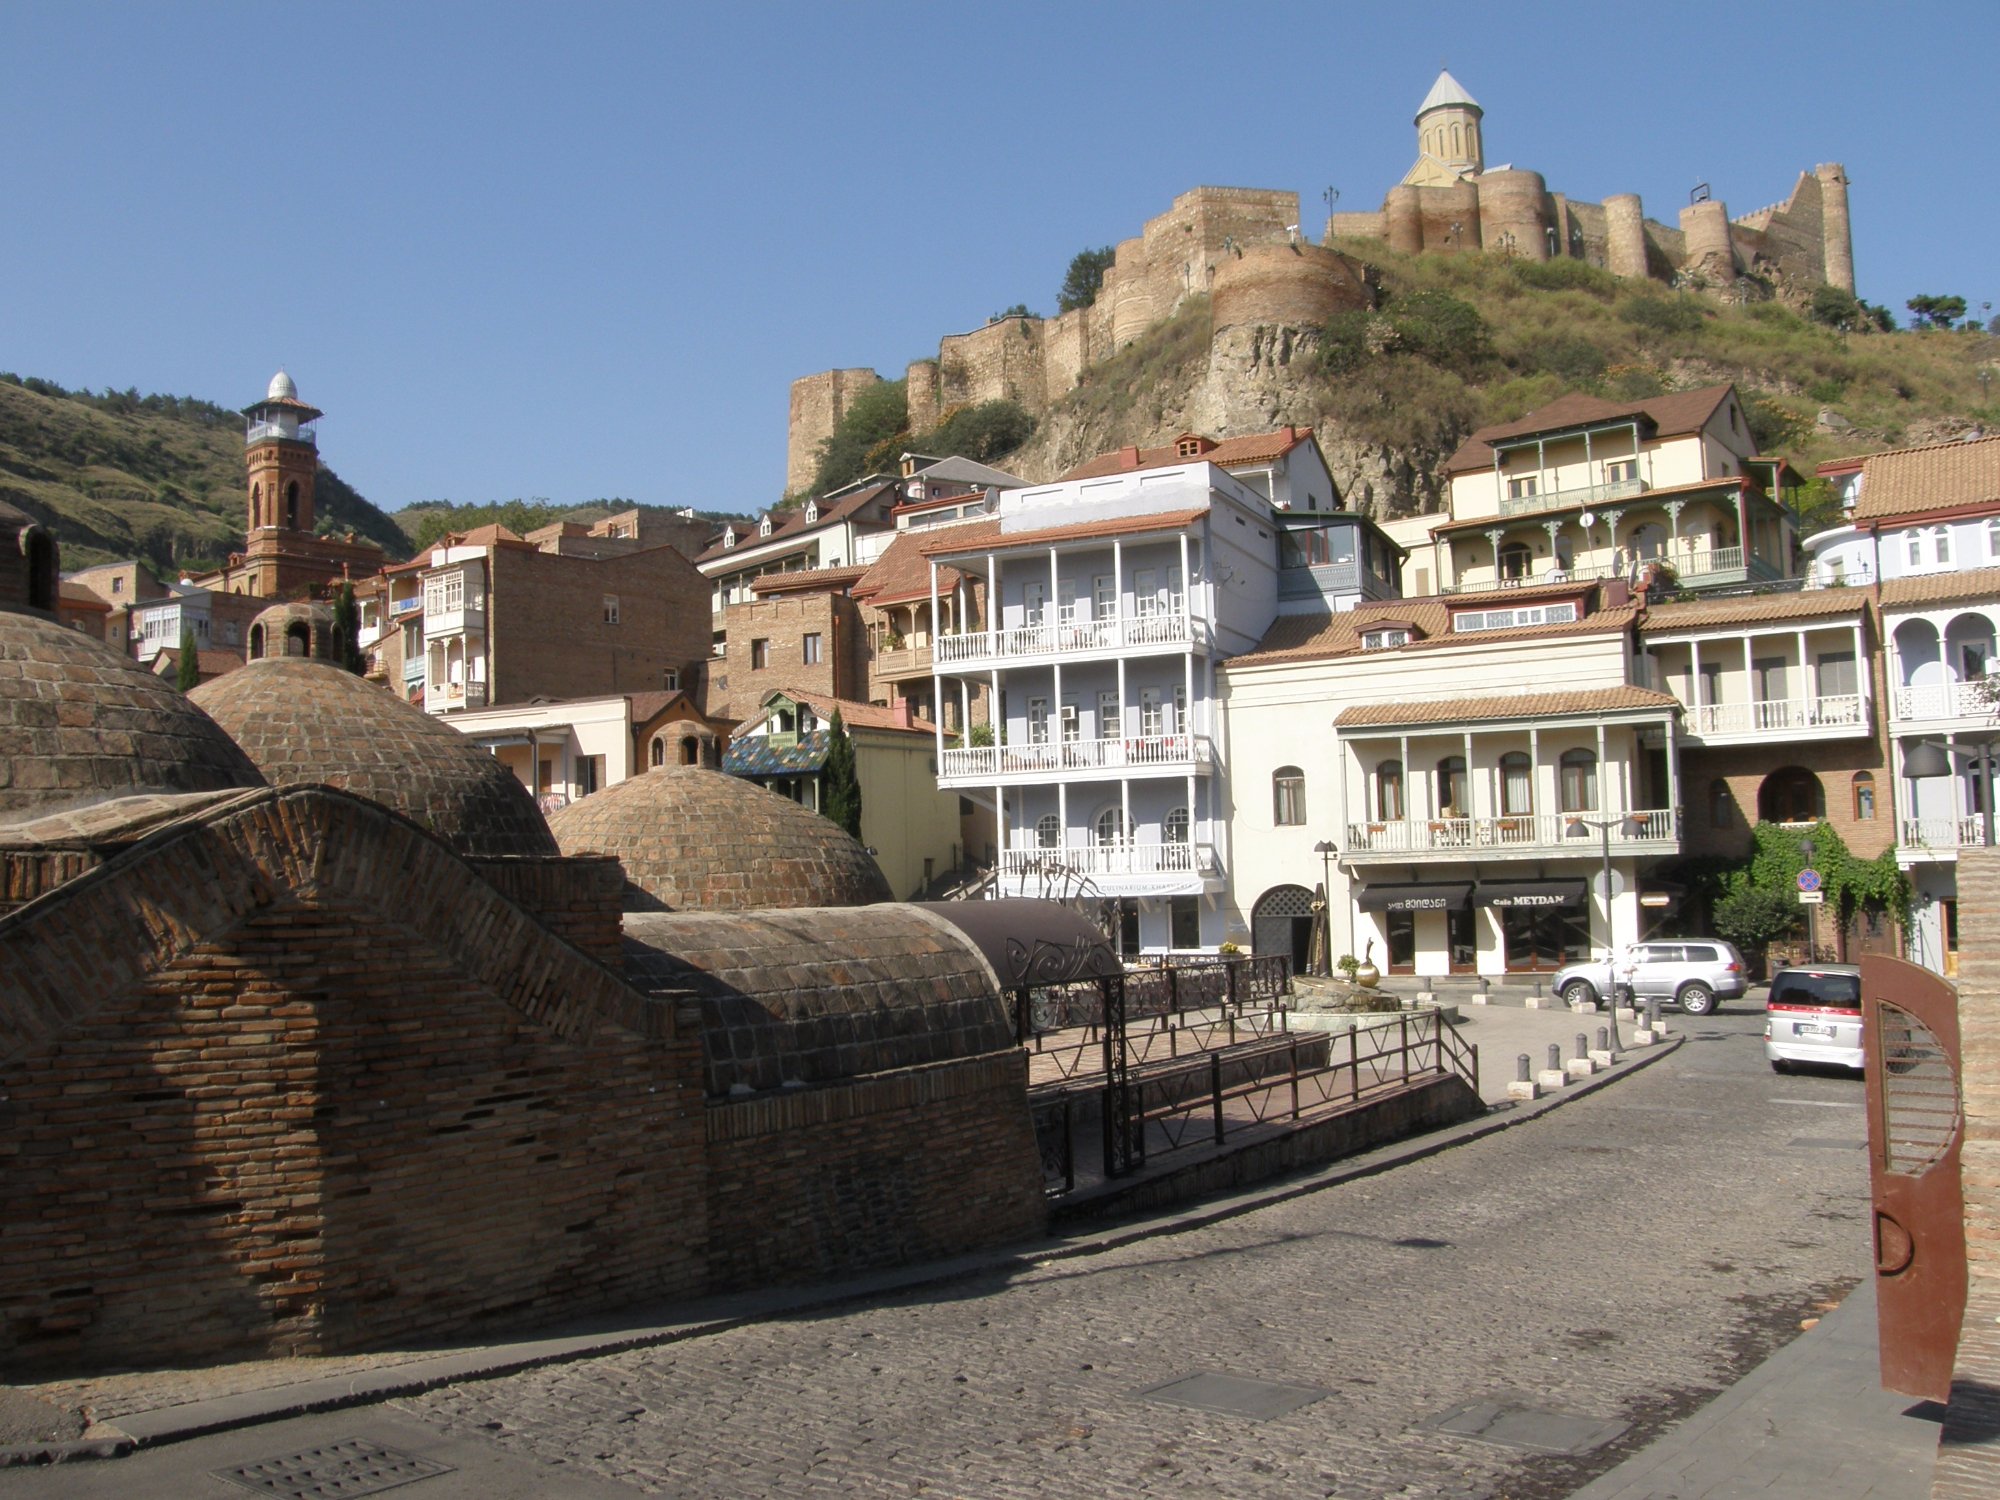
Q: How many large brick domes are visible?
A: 3